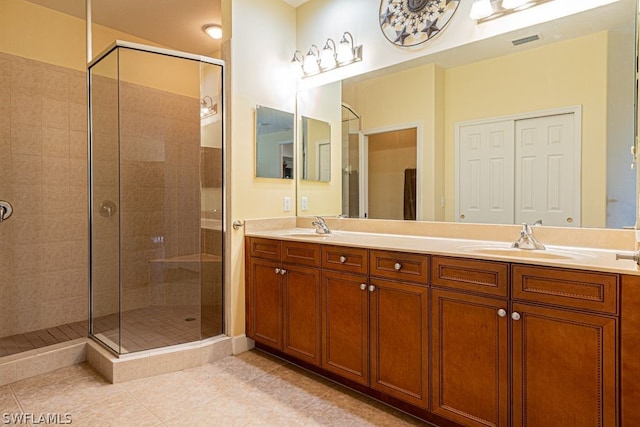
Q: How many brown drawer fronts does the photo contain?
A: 6